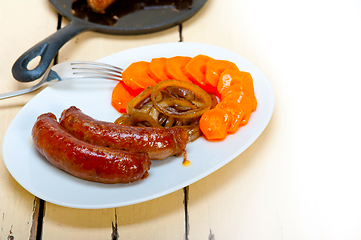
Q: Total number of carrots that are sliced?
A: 11